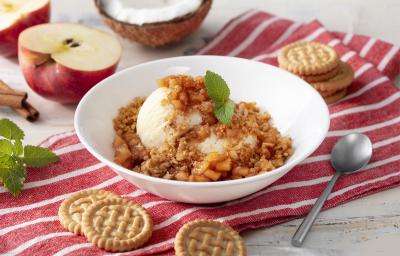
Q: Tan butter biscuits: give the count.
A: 7